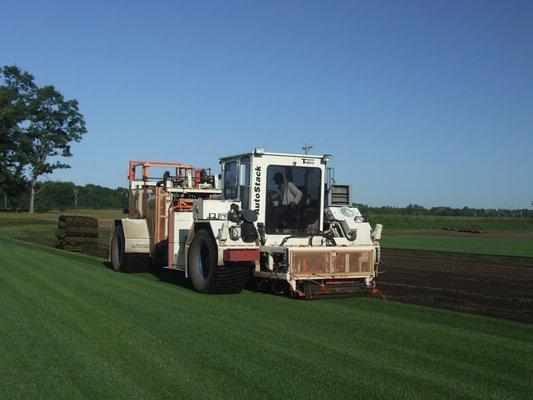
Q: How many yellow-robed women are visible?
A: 0